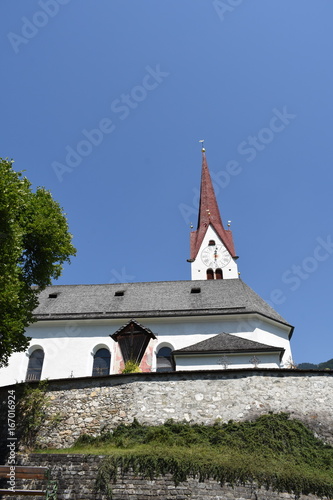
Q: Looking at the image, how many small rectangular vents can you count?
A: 3